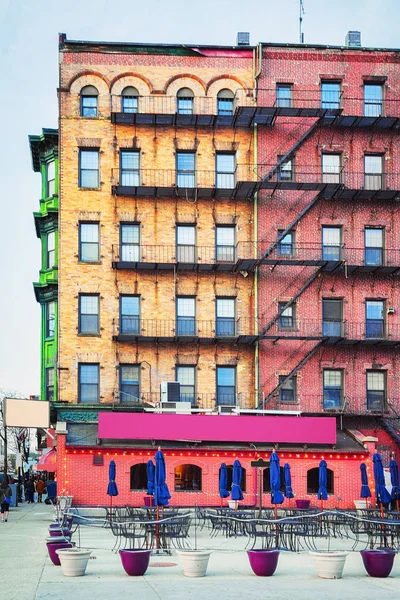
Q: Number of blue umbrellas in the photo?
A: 11